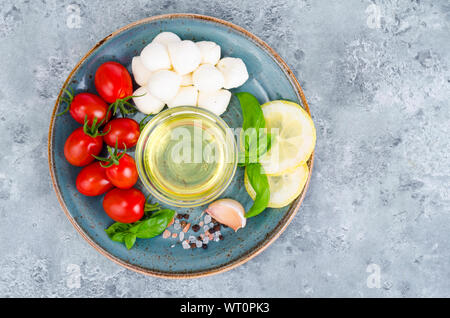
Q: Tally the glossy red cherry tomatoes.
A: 7